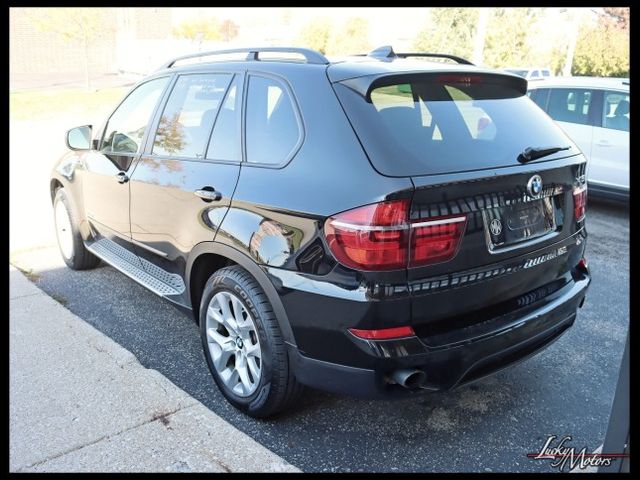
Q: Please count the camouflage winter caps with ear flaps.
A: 0